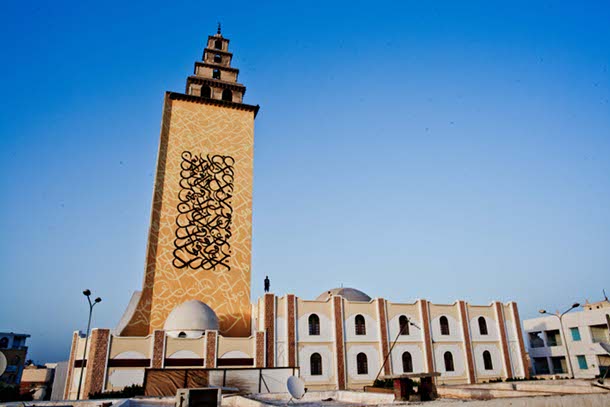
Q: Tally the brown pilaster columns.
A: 13